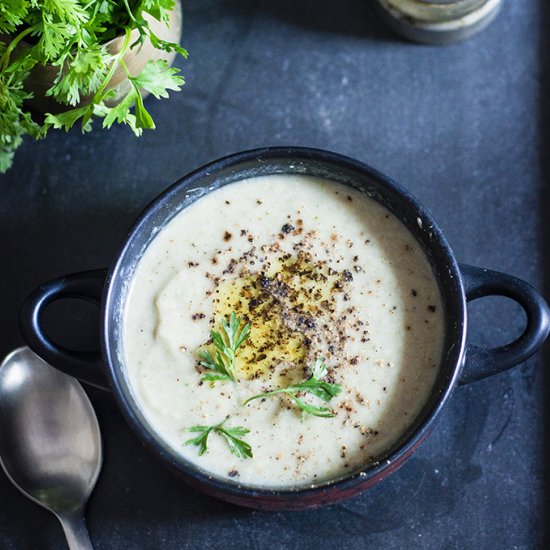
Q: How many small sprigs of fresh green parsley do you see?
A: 3